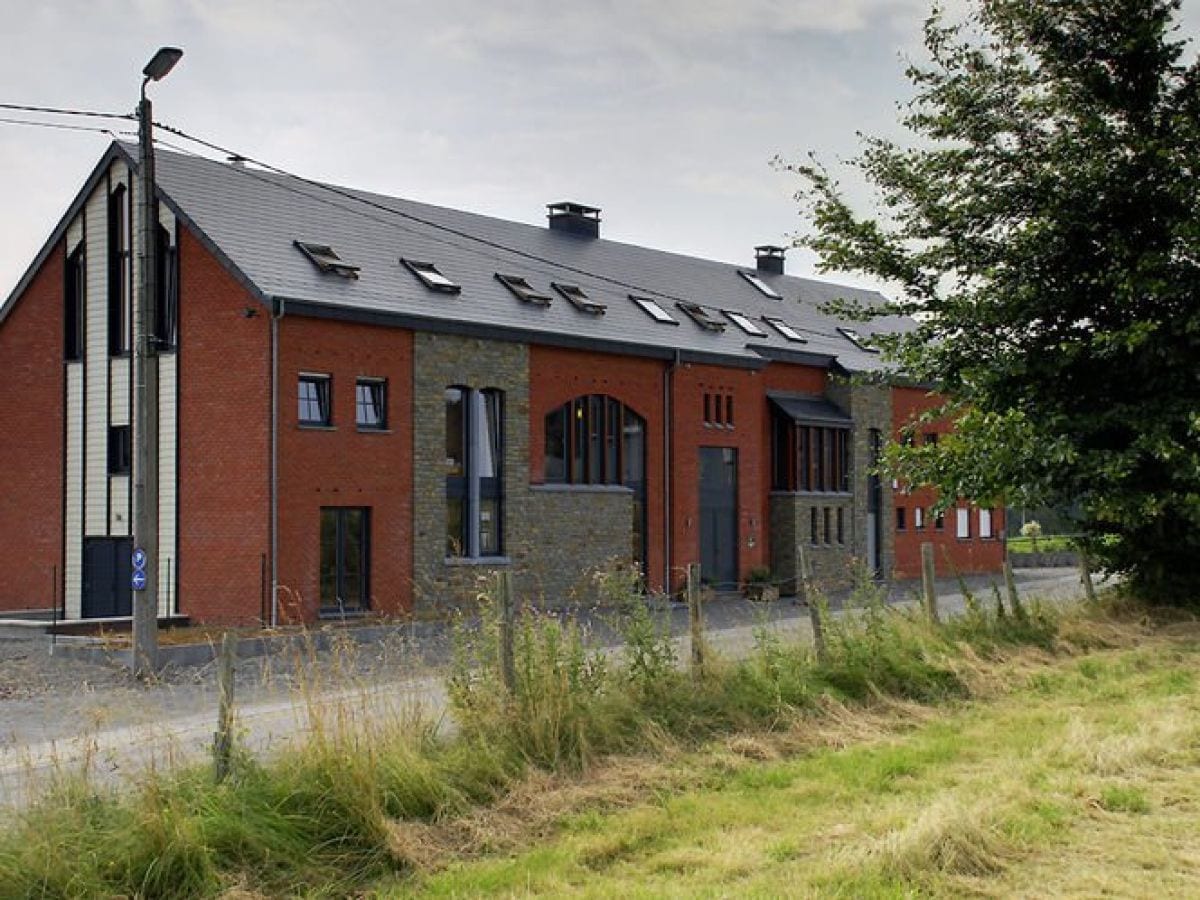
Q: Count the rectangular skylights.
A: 10